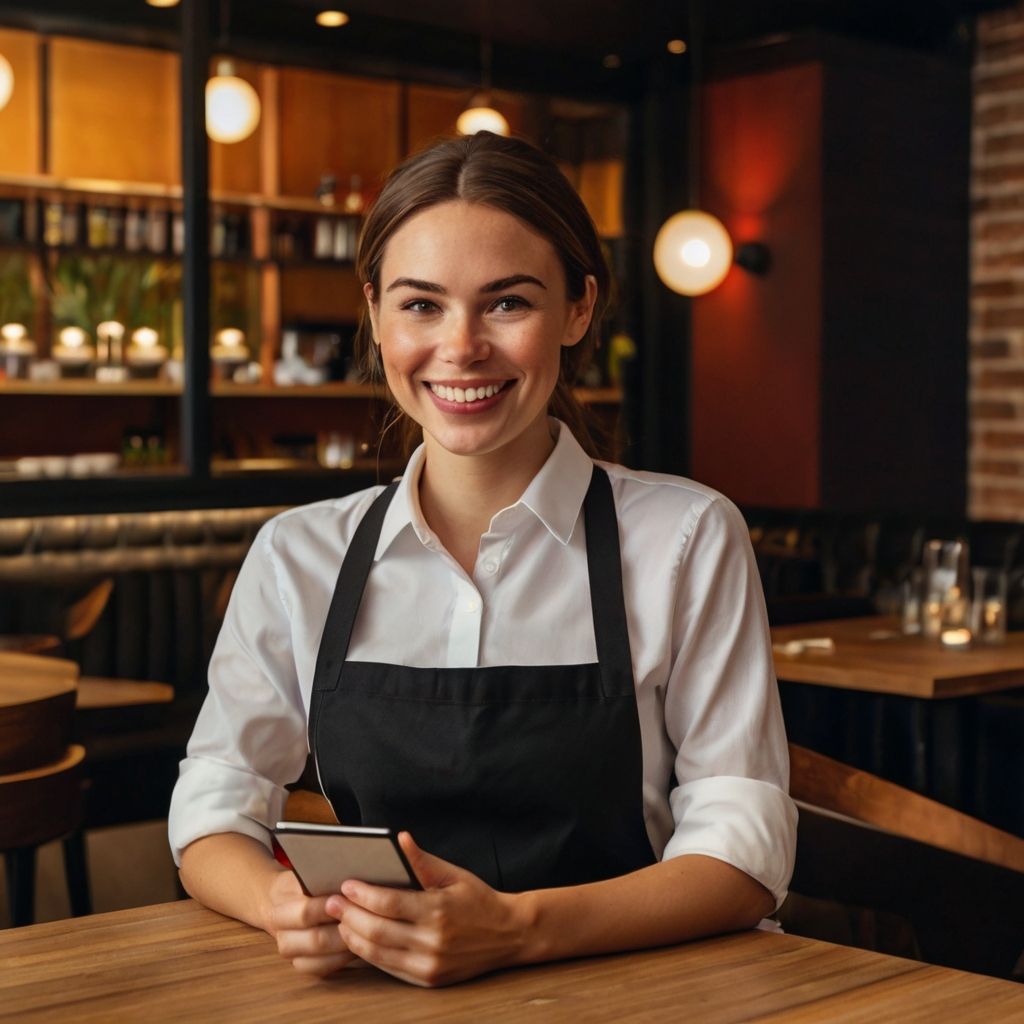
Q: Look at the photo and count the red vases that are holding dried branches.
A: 0